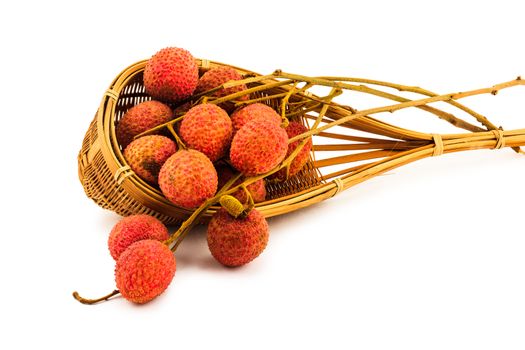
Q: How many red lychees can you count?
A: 13